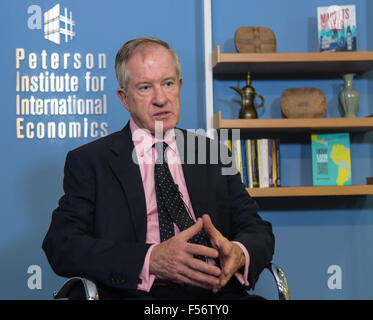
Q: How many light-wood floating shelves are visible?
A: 3